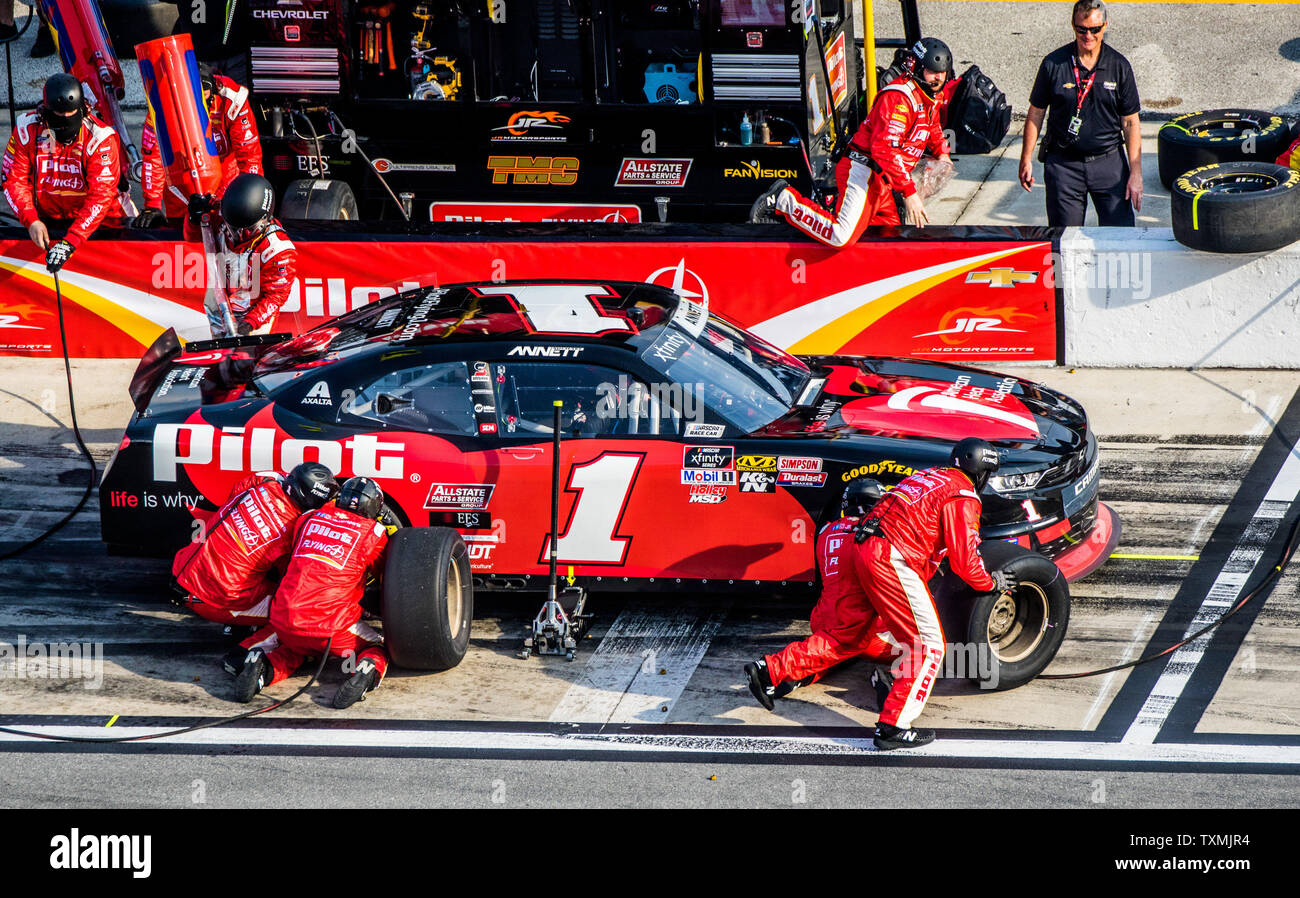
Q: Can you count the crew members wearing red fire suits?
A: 8